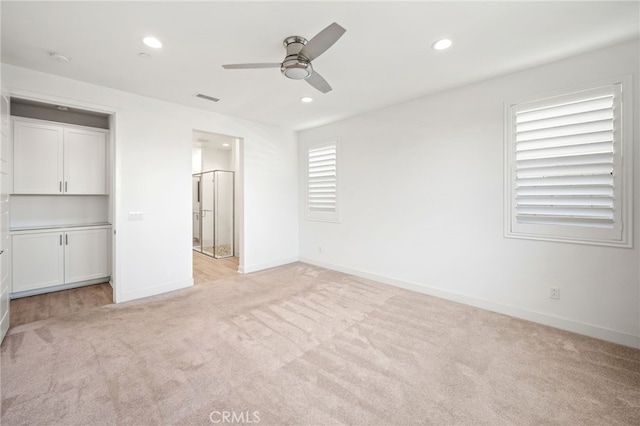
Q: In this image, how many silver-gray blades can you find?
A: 3